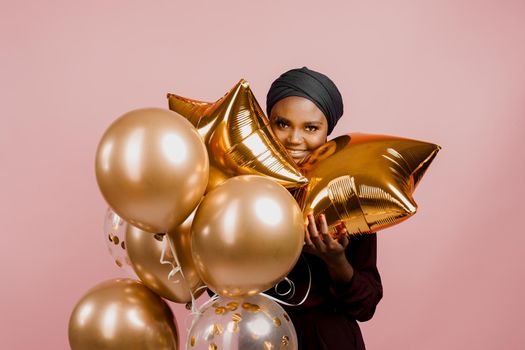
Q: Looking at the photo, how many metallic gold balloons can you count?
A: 6